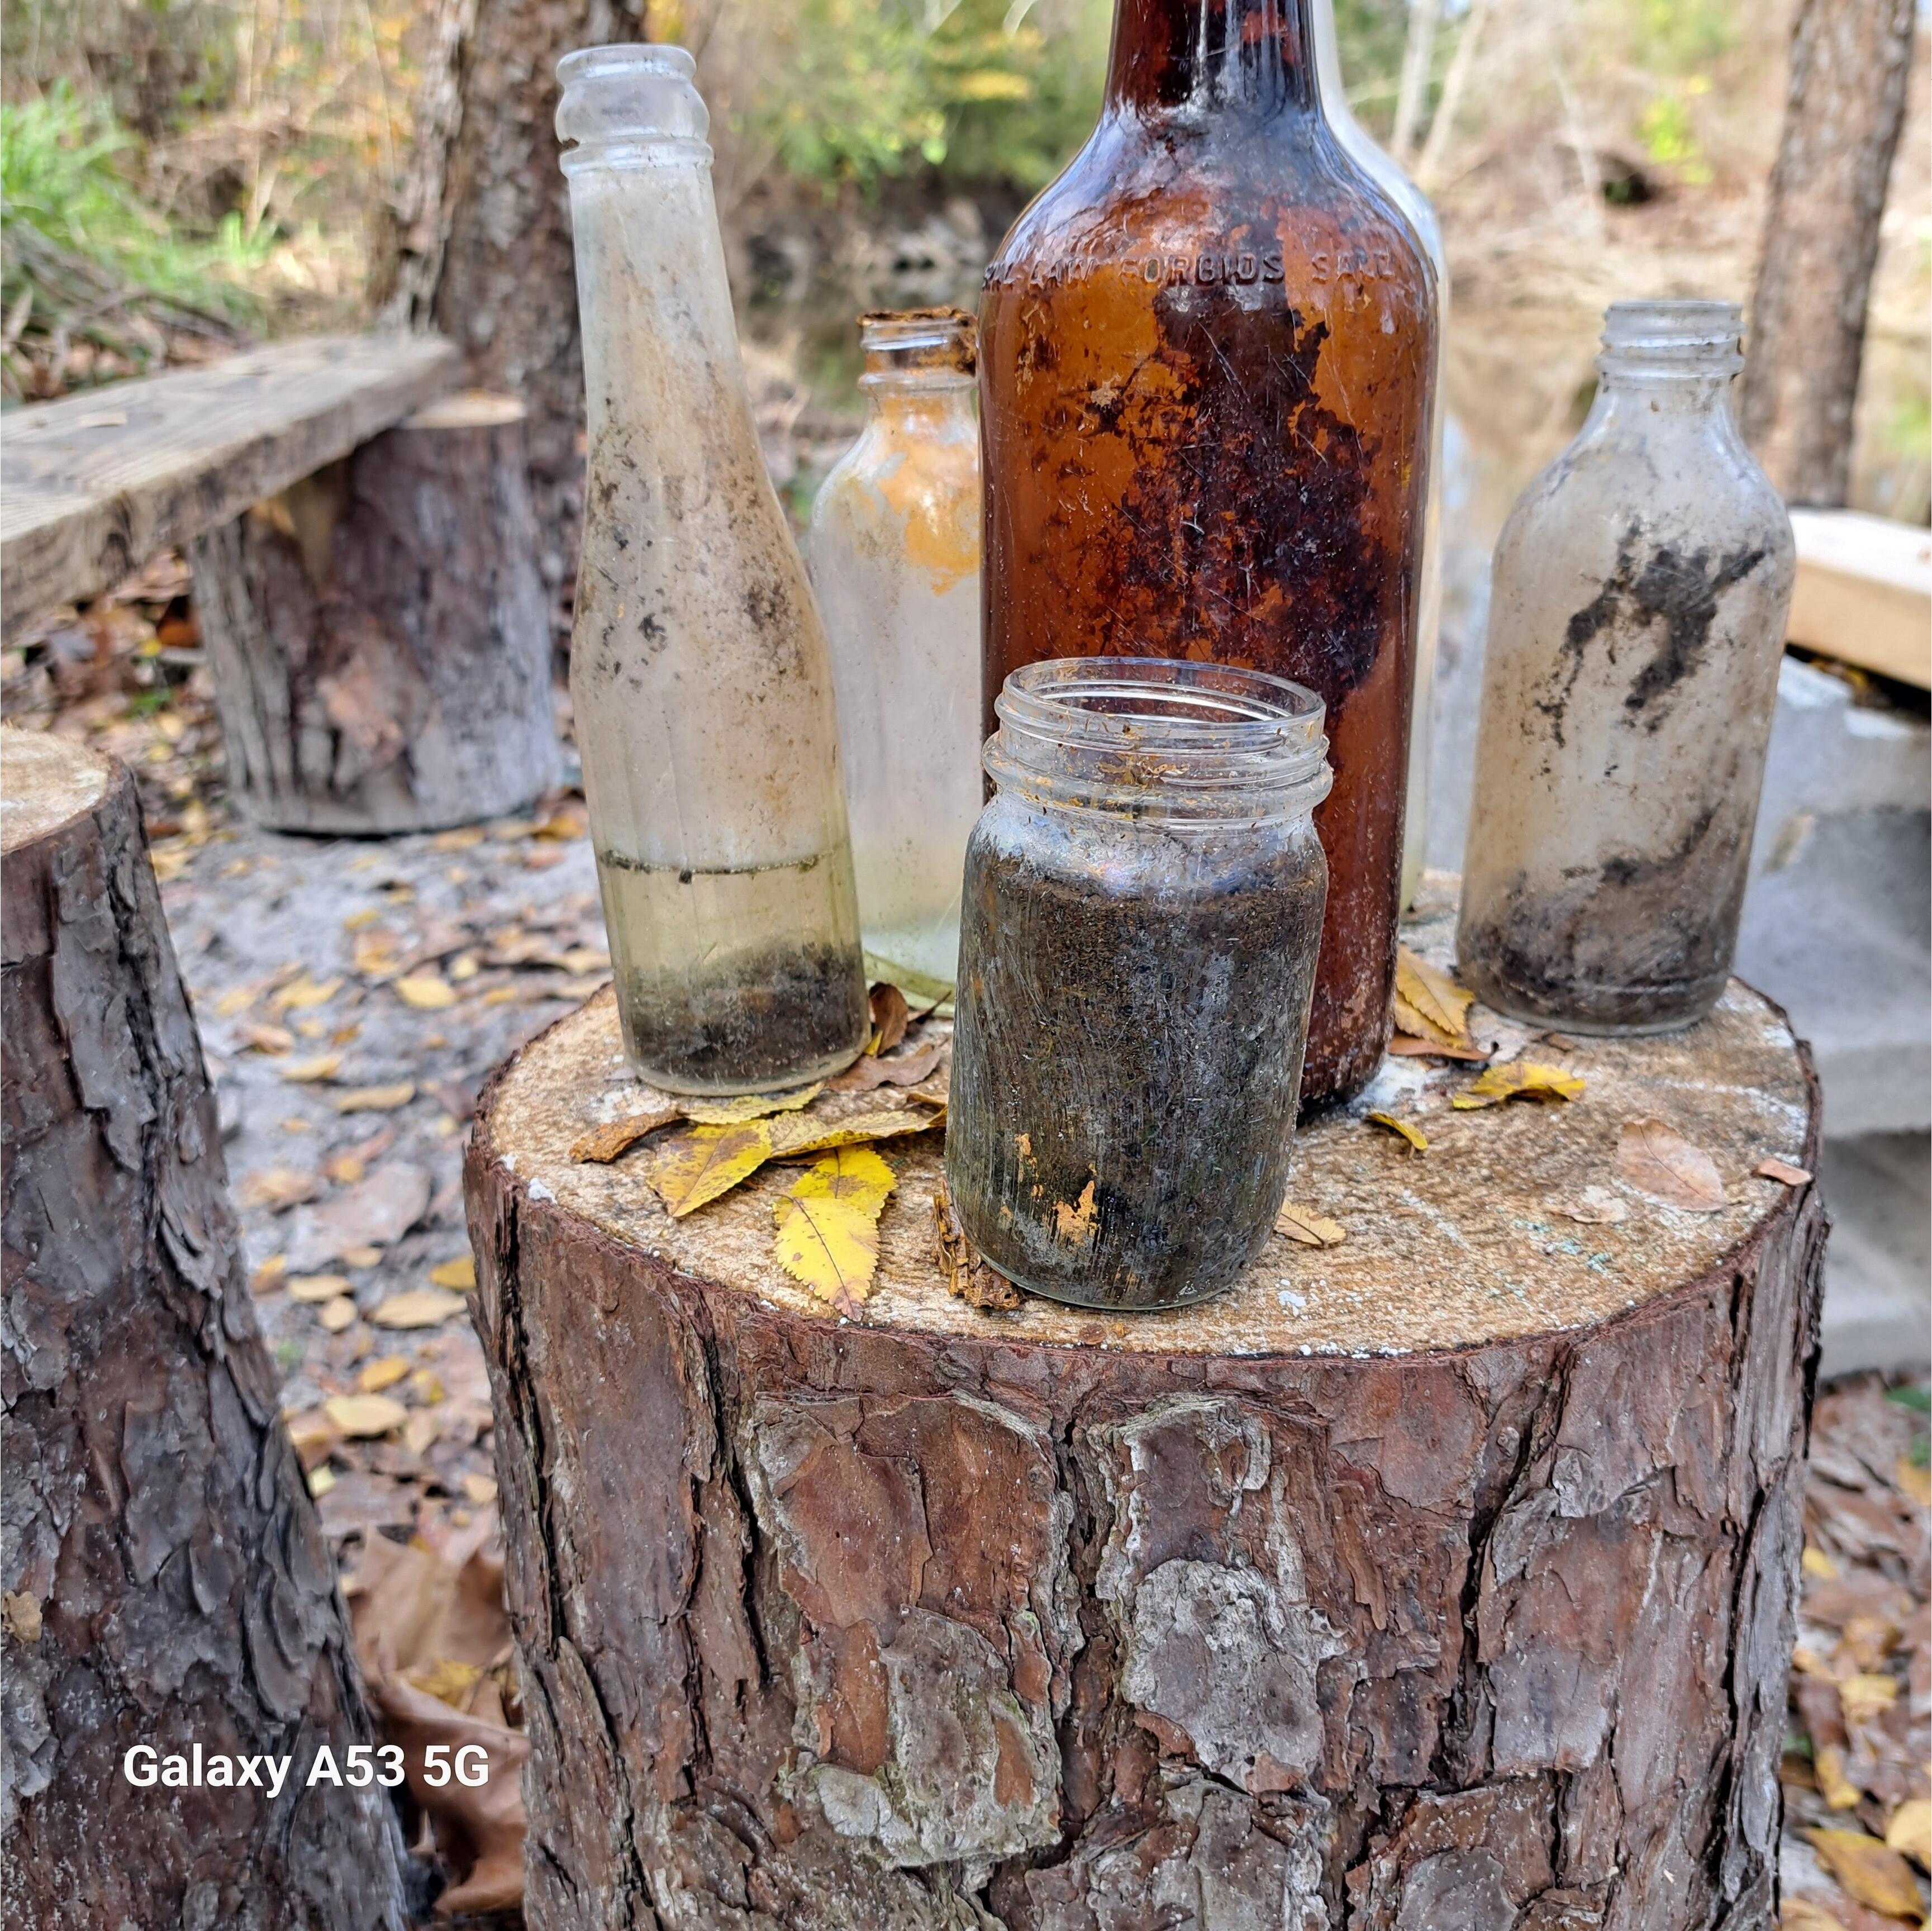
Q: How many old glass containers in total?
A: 6